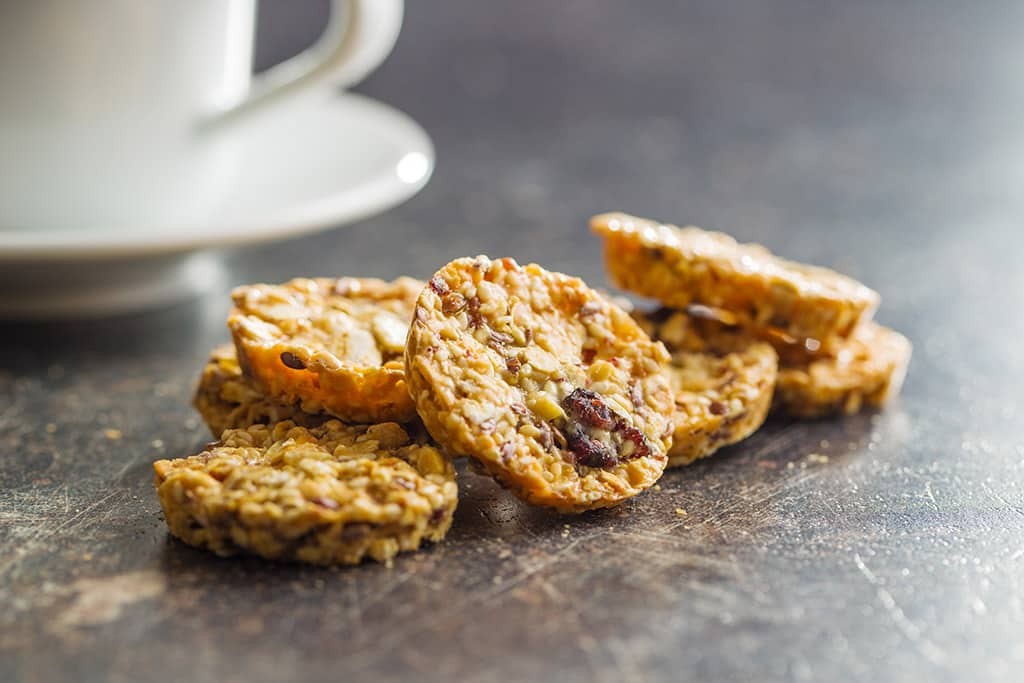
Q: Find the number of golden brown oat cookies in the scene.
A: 7